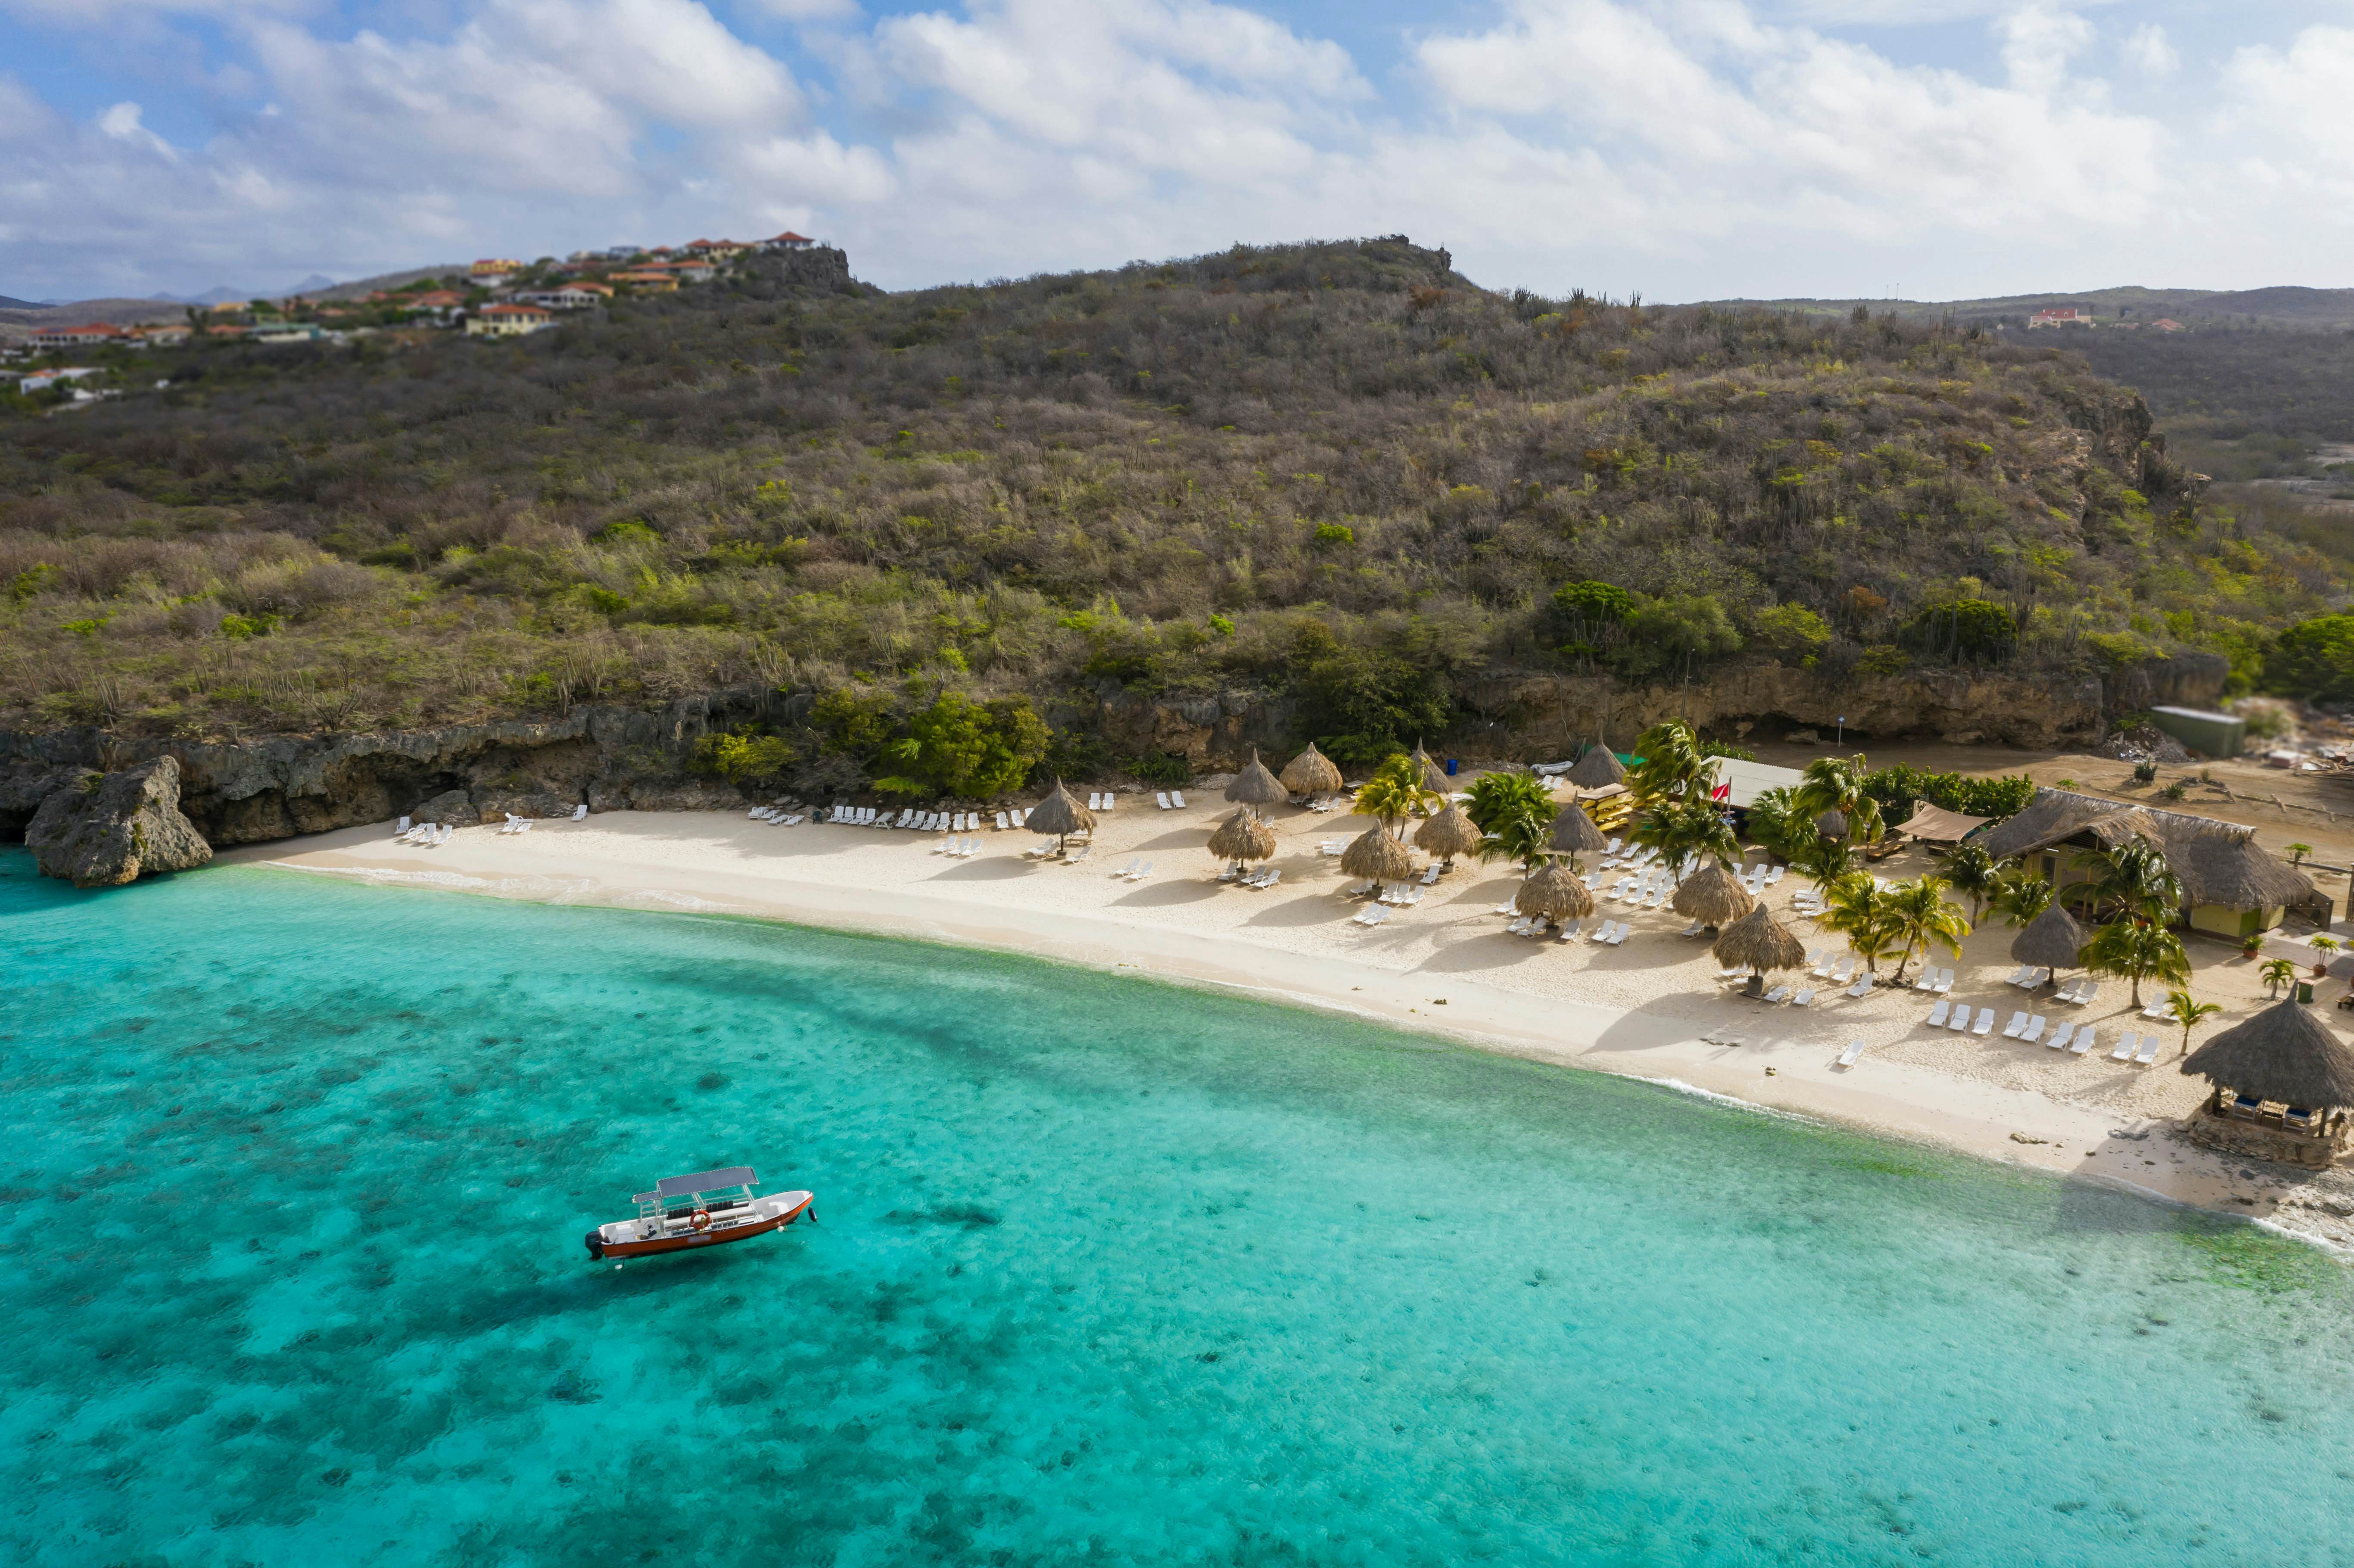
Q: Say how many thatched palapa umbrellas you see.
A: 14